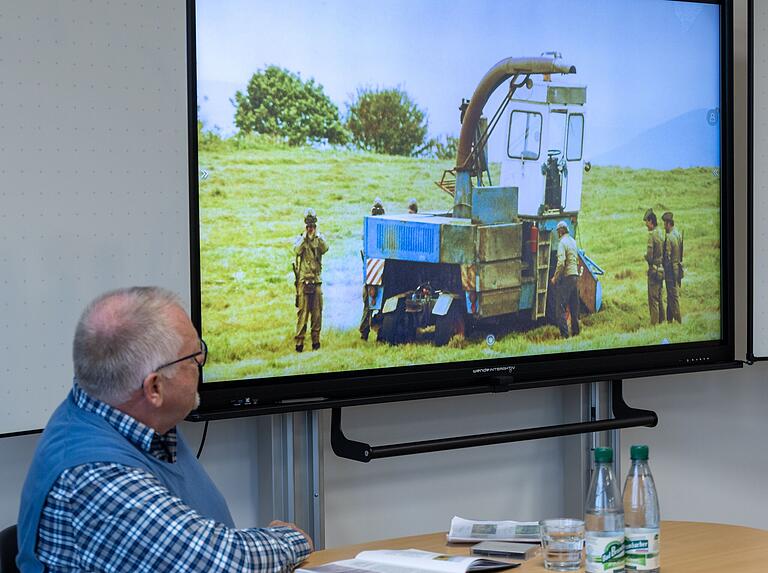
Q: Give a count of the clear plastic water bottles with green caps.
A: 2